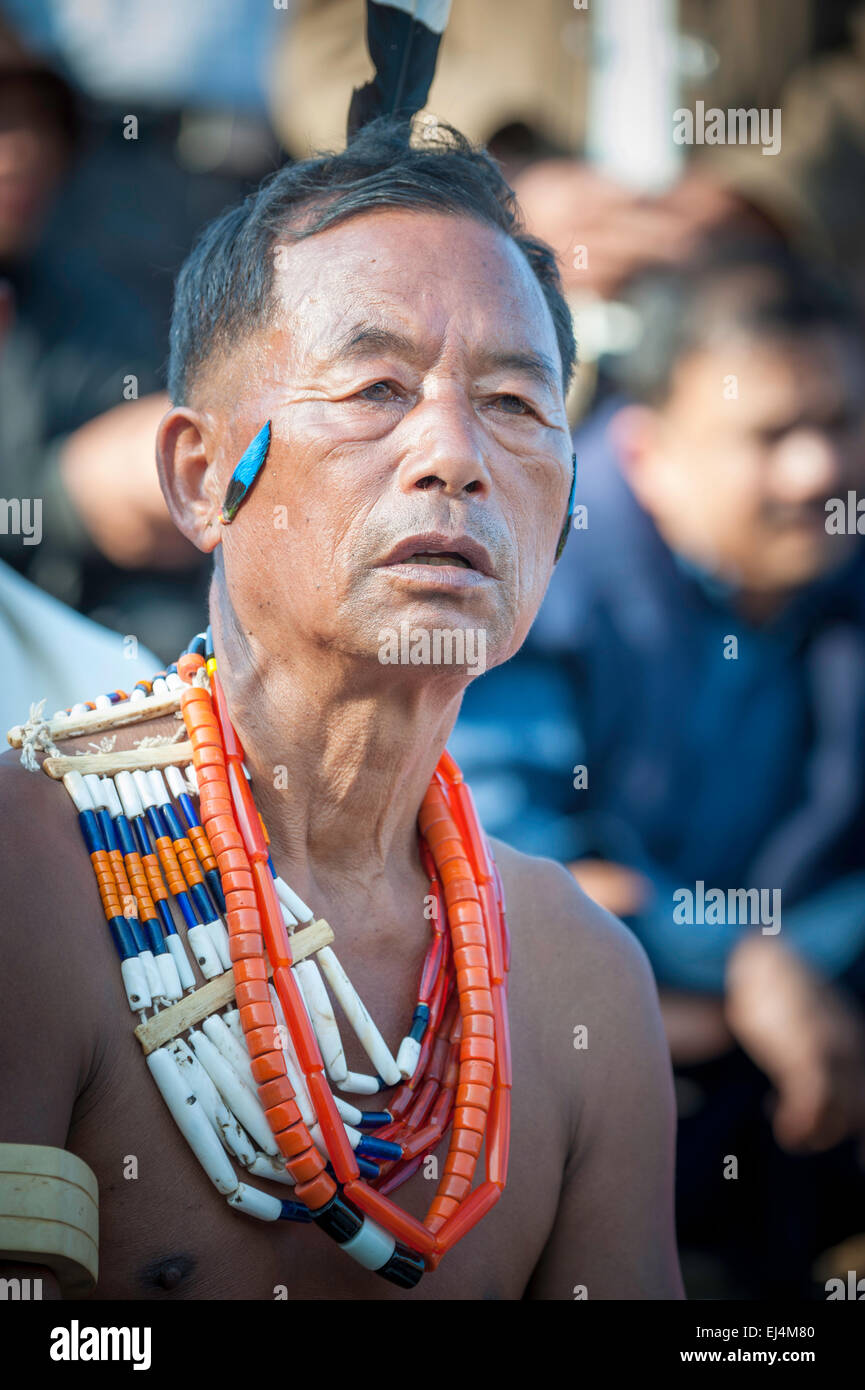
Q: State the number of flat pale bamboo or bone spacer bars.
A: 3